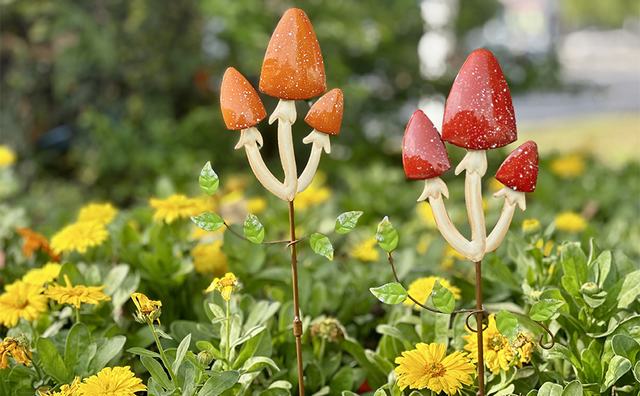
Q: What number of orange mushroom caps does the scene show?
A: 3